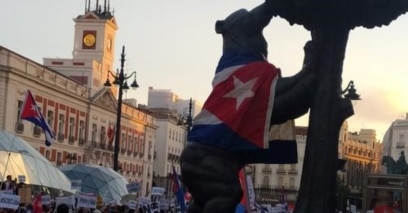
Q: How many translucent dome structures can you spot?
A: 2